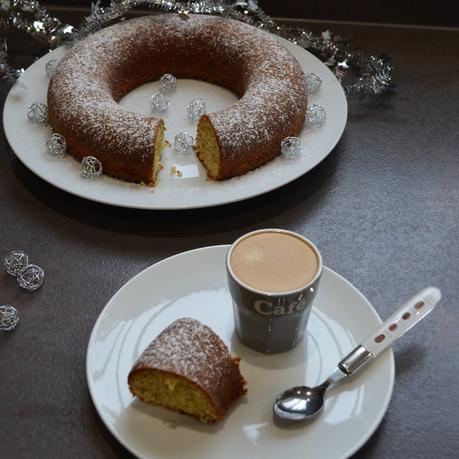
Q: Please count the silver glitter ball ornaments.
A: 14